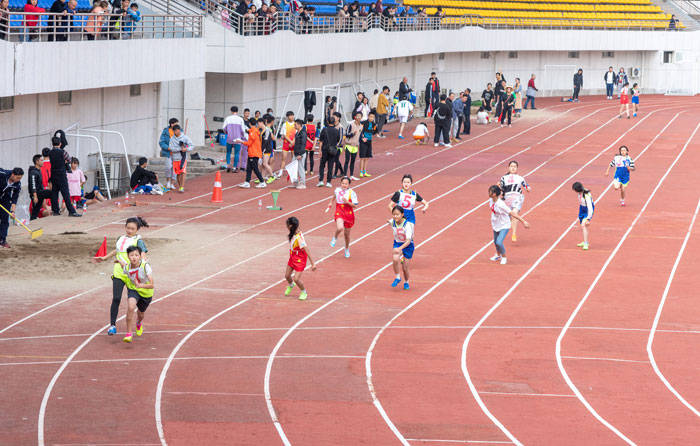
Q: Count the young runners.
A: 12